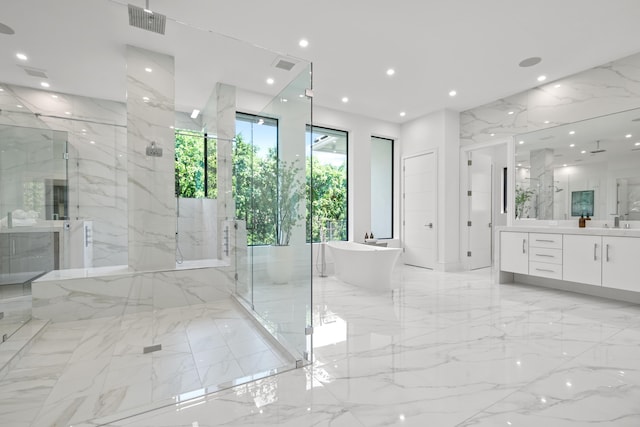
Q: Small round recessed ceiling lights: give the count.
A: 9